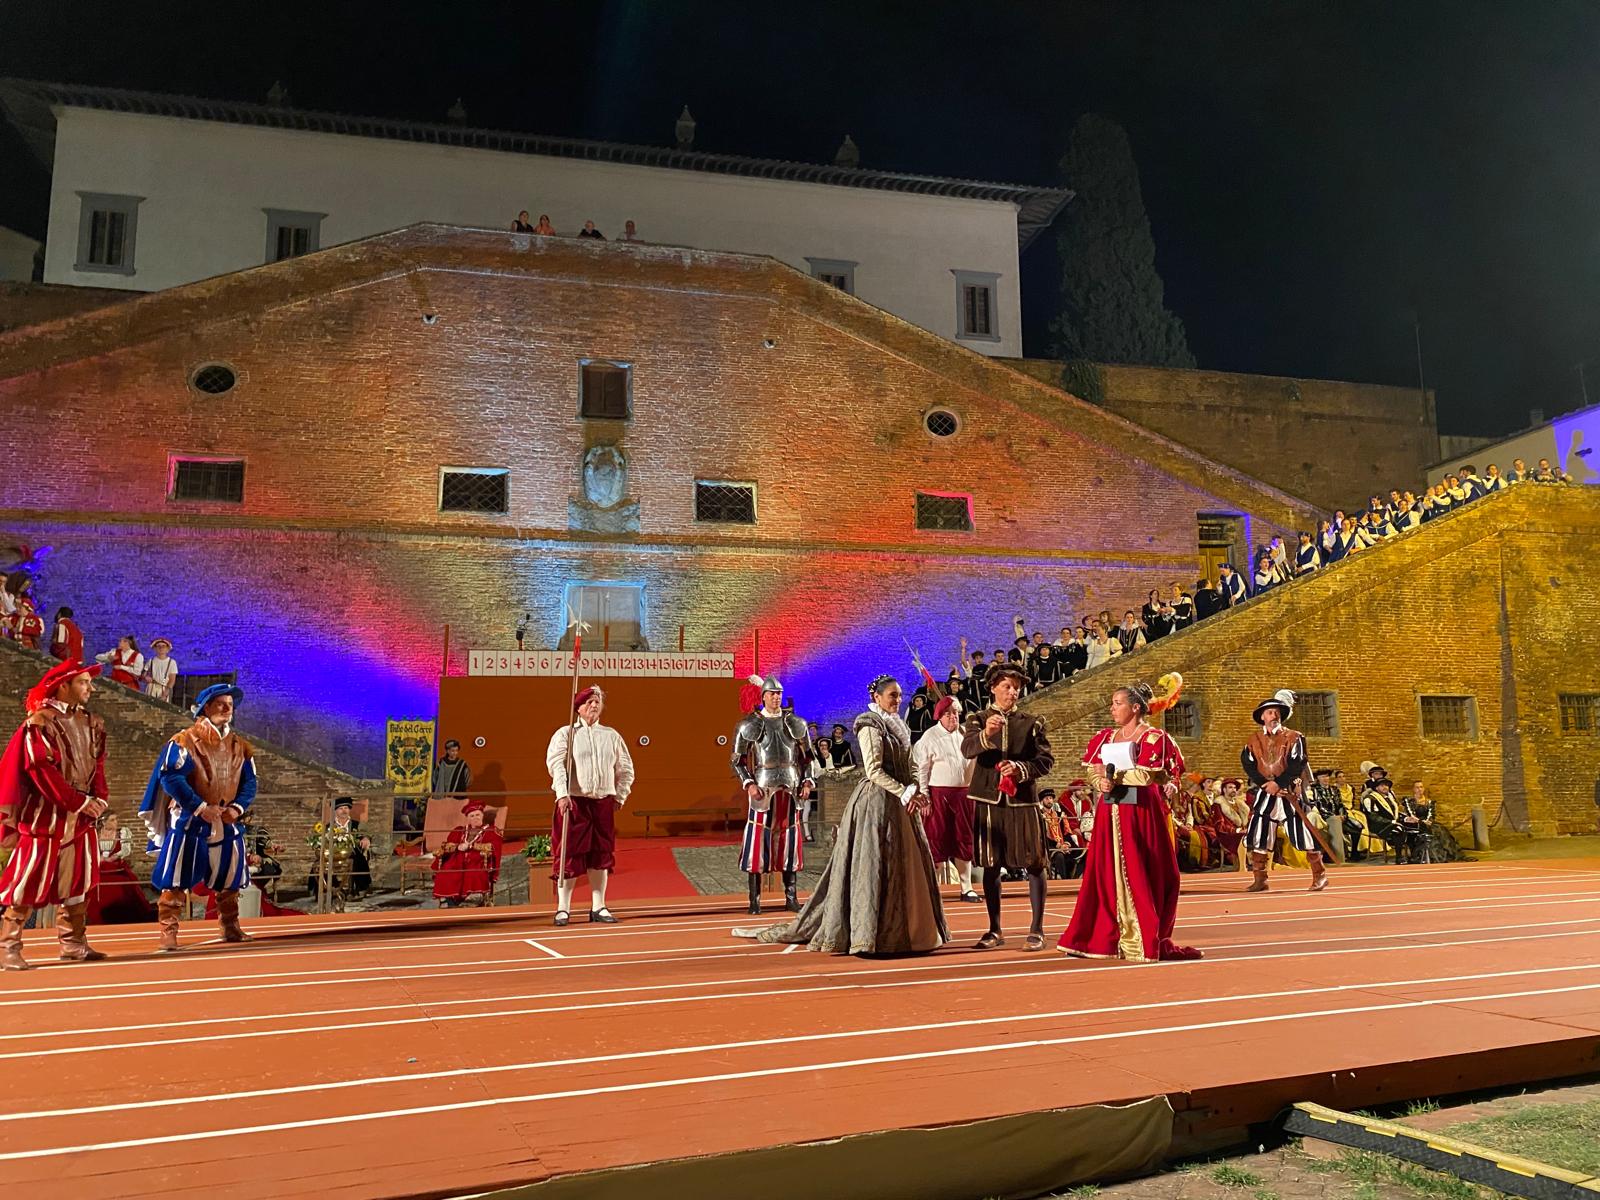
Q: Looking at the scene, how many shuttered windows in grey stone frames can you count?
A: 4